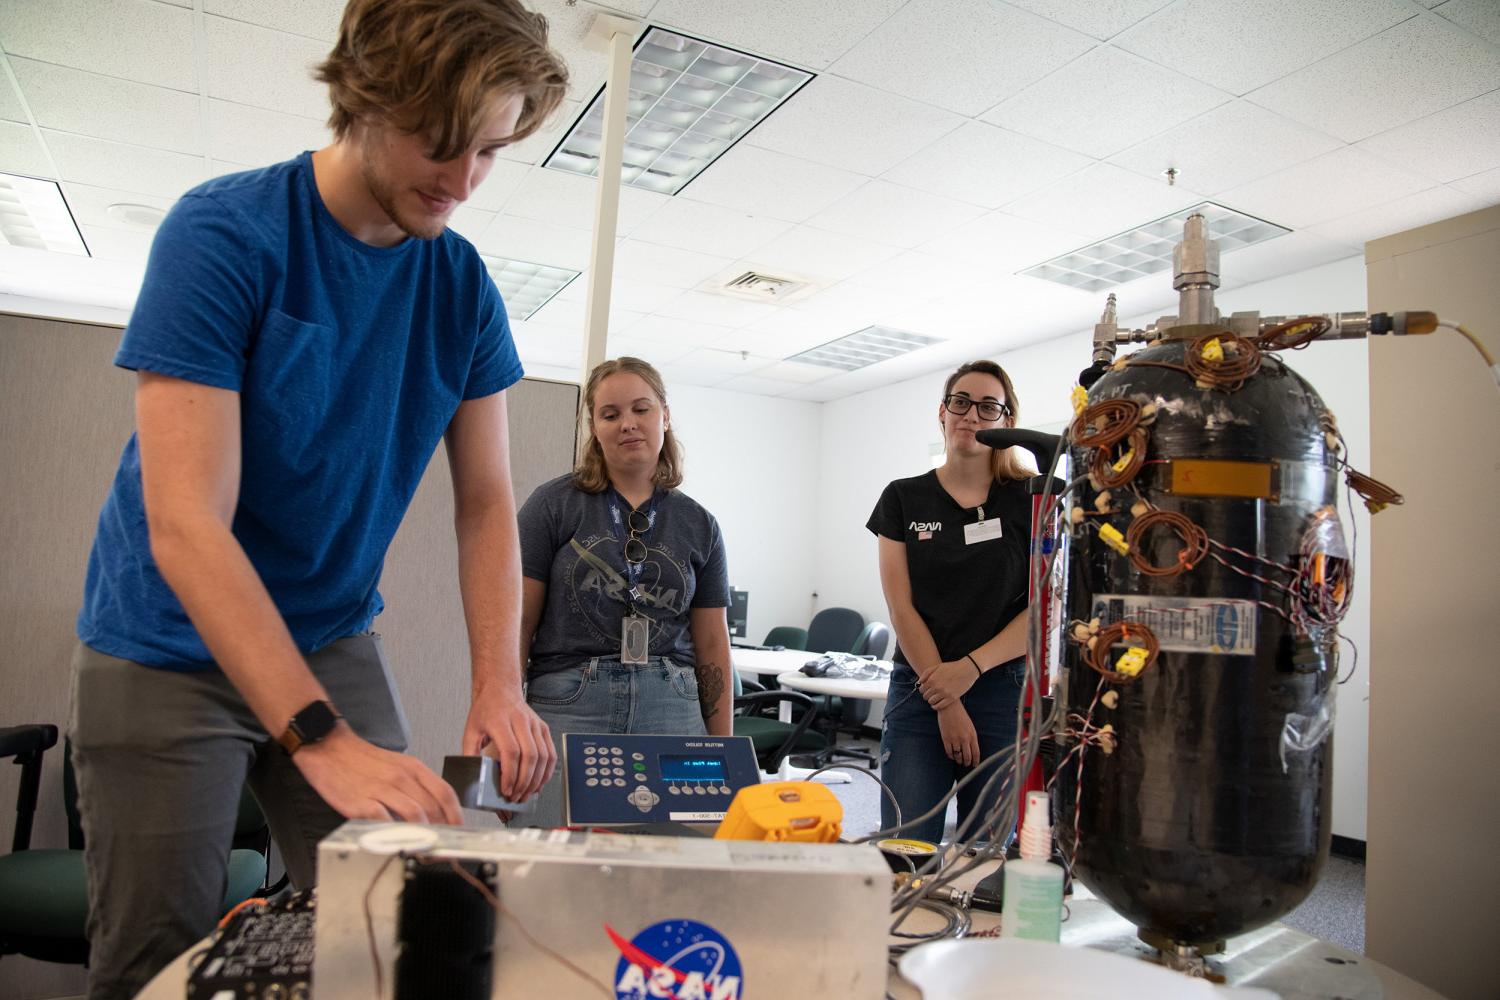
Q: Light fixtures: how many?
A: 5